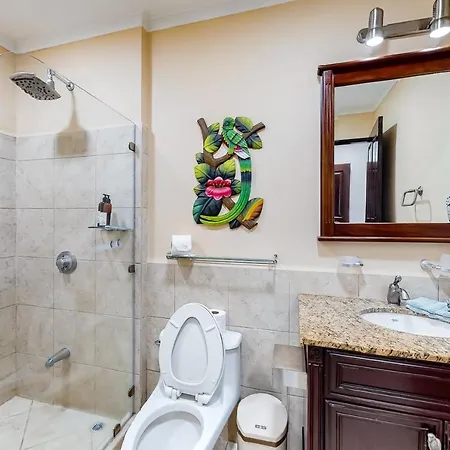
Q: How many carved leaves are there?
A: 12